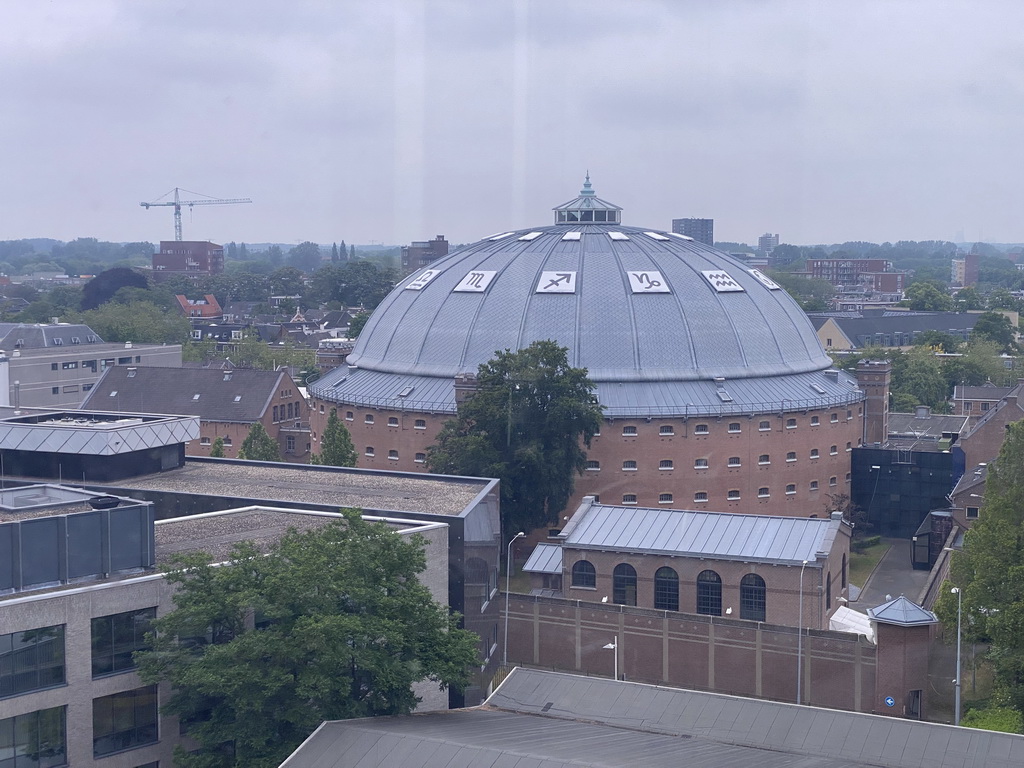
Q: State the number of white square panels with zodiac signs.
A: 6